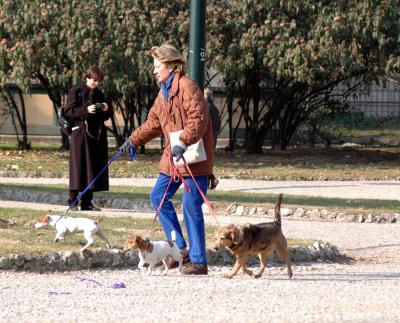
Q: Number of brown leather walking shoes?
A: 2